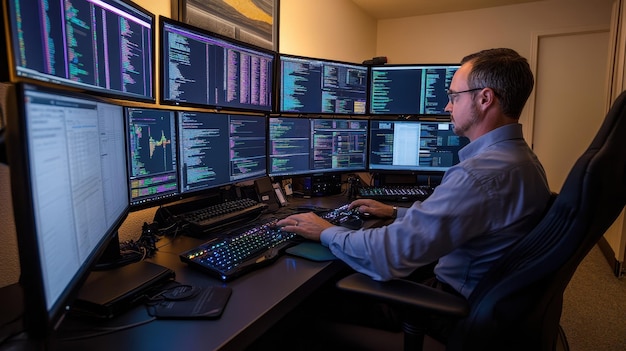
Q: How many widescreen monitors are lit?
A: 9